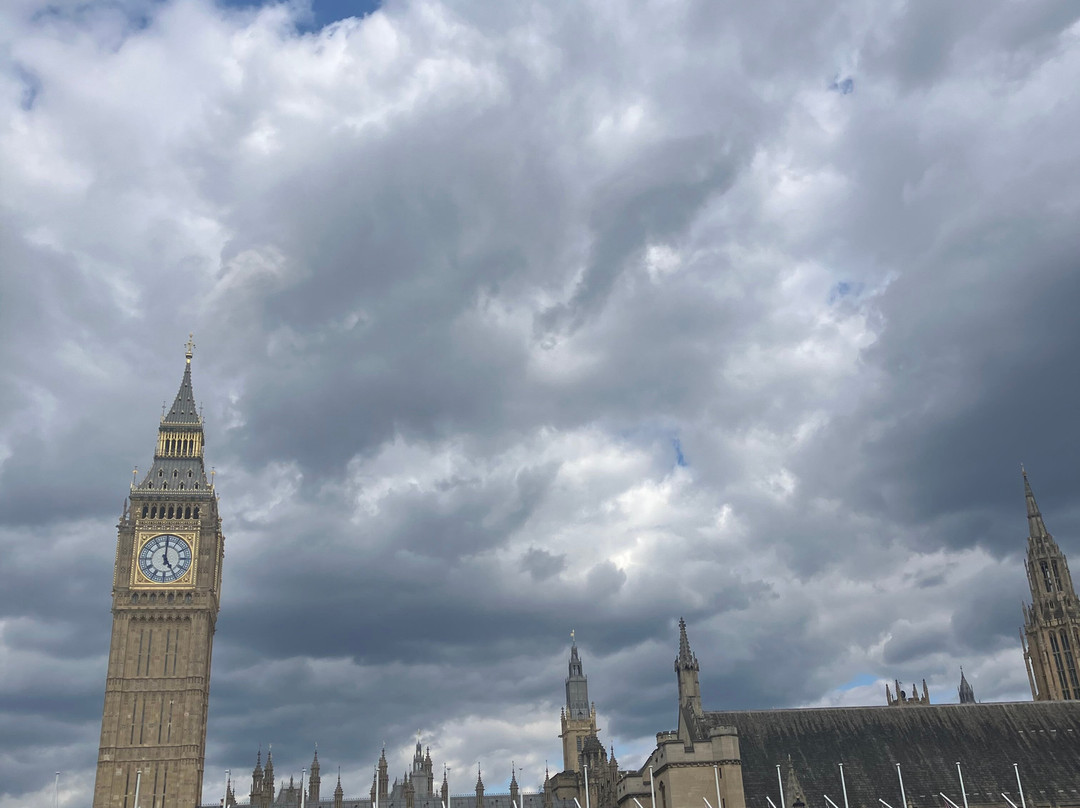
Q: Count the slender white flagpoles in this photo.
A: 15